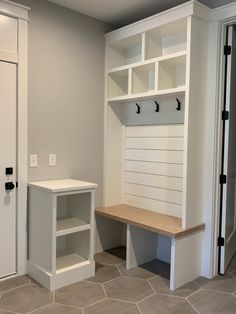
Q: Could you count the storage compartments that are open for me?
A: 9